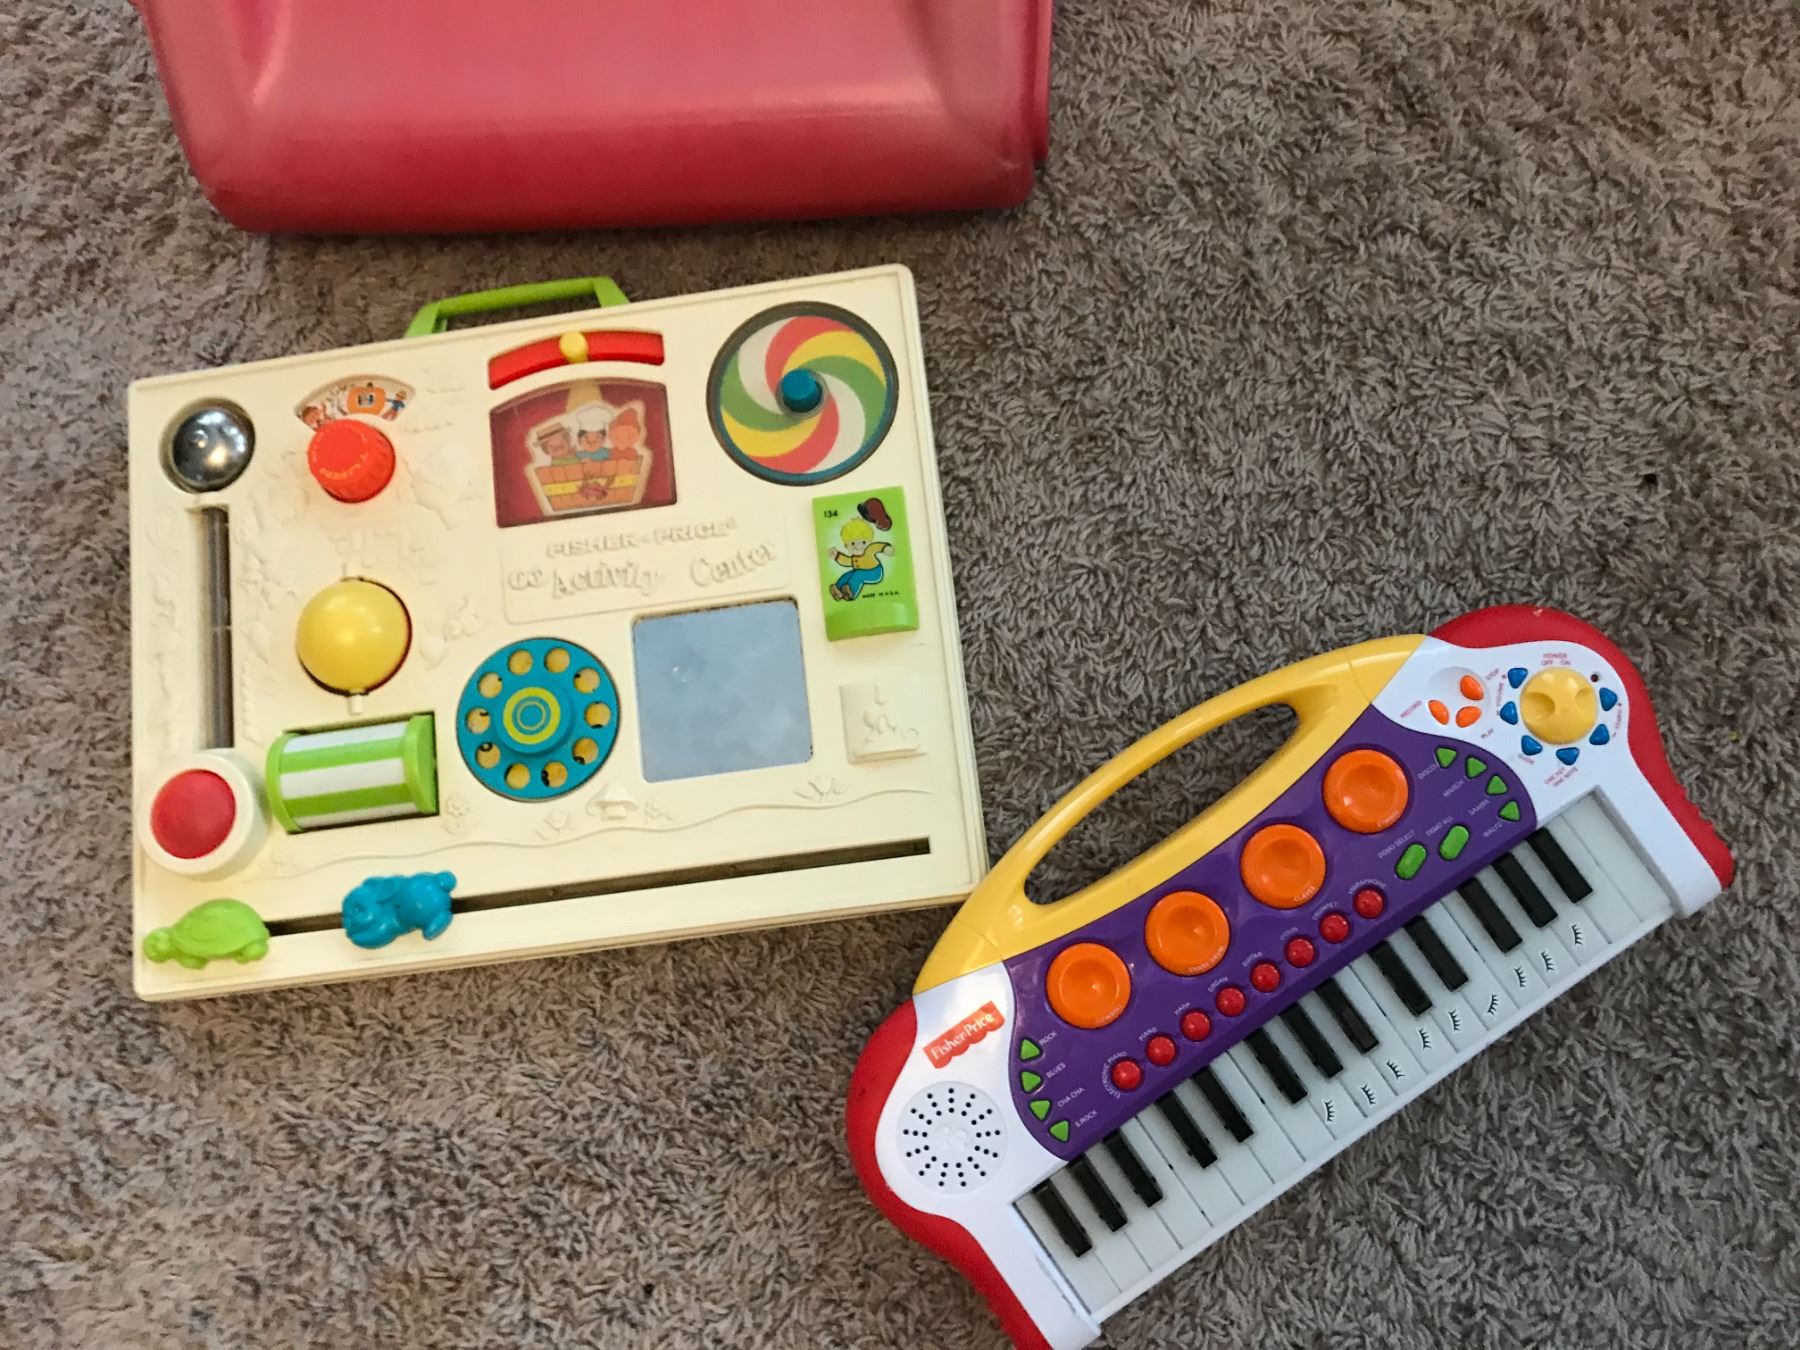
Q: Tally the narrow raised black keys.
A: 13